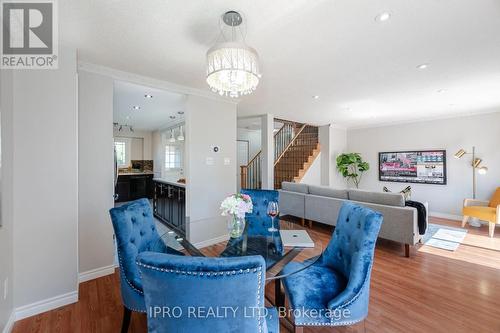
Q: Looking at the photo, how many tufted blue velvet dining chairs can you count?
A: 4